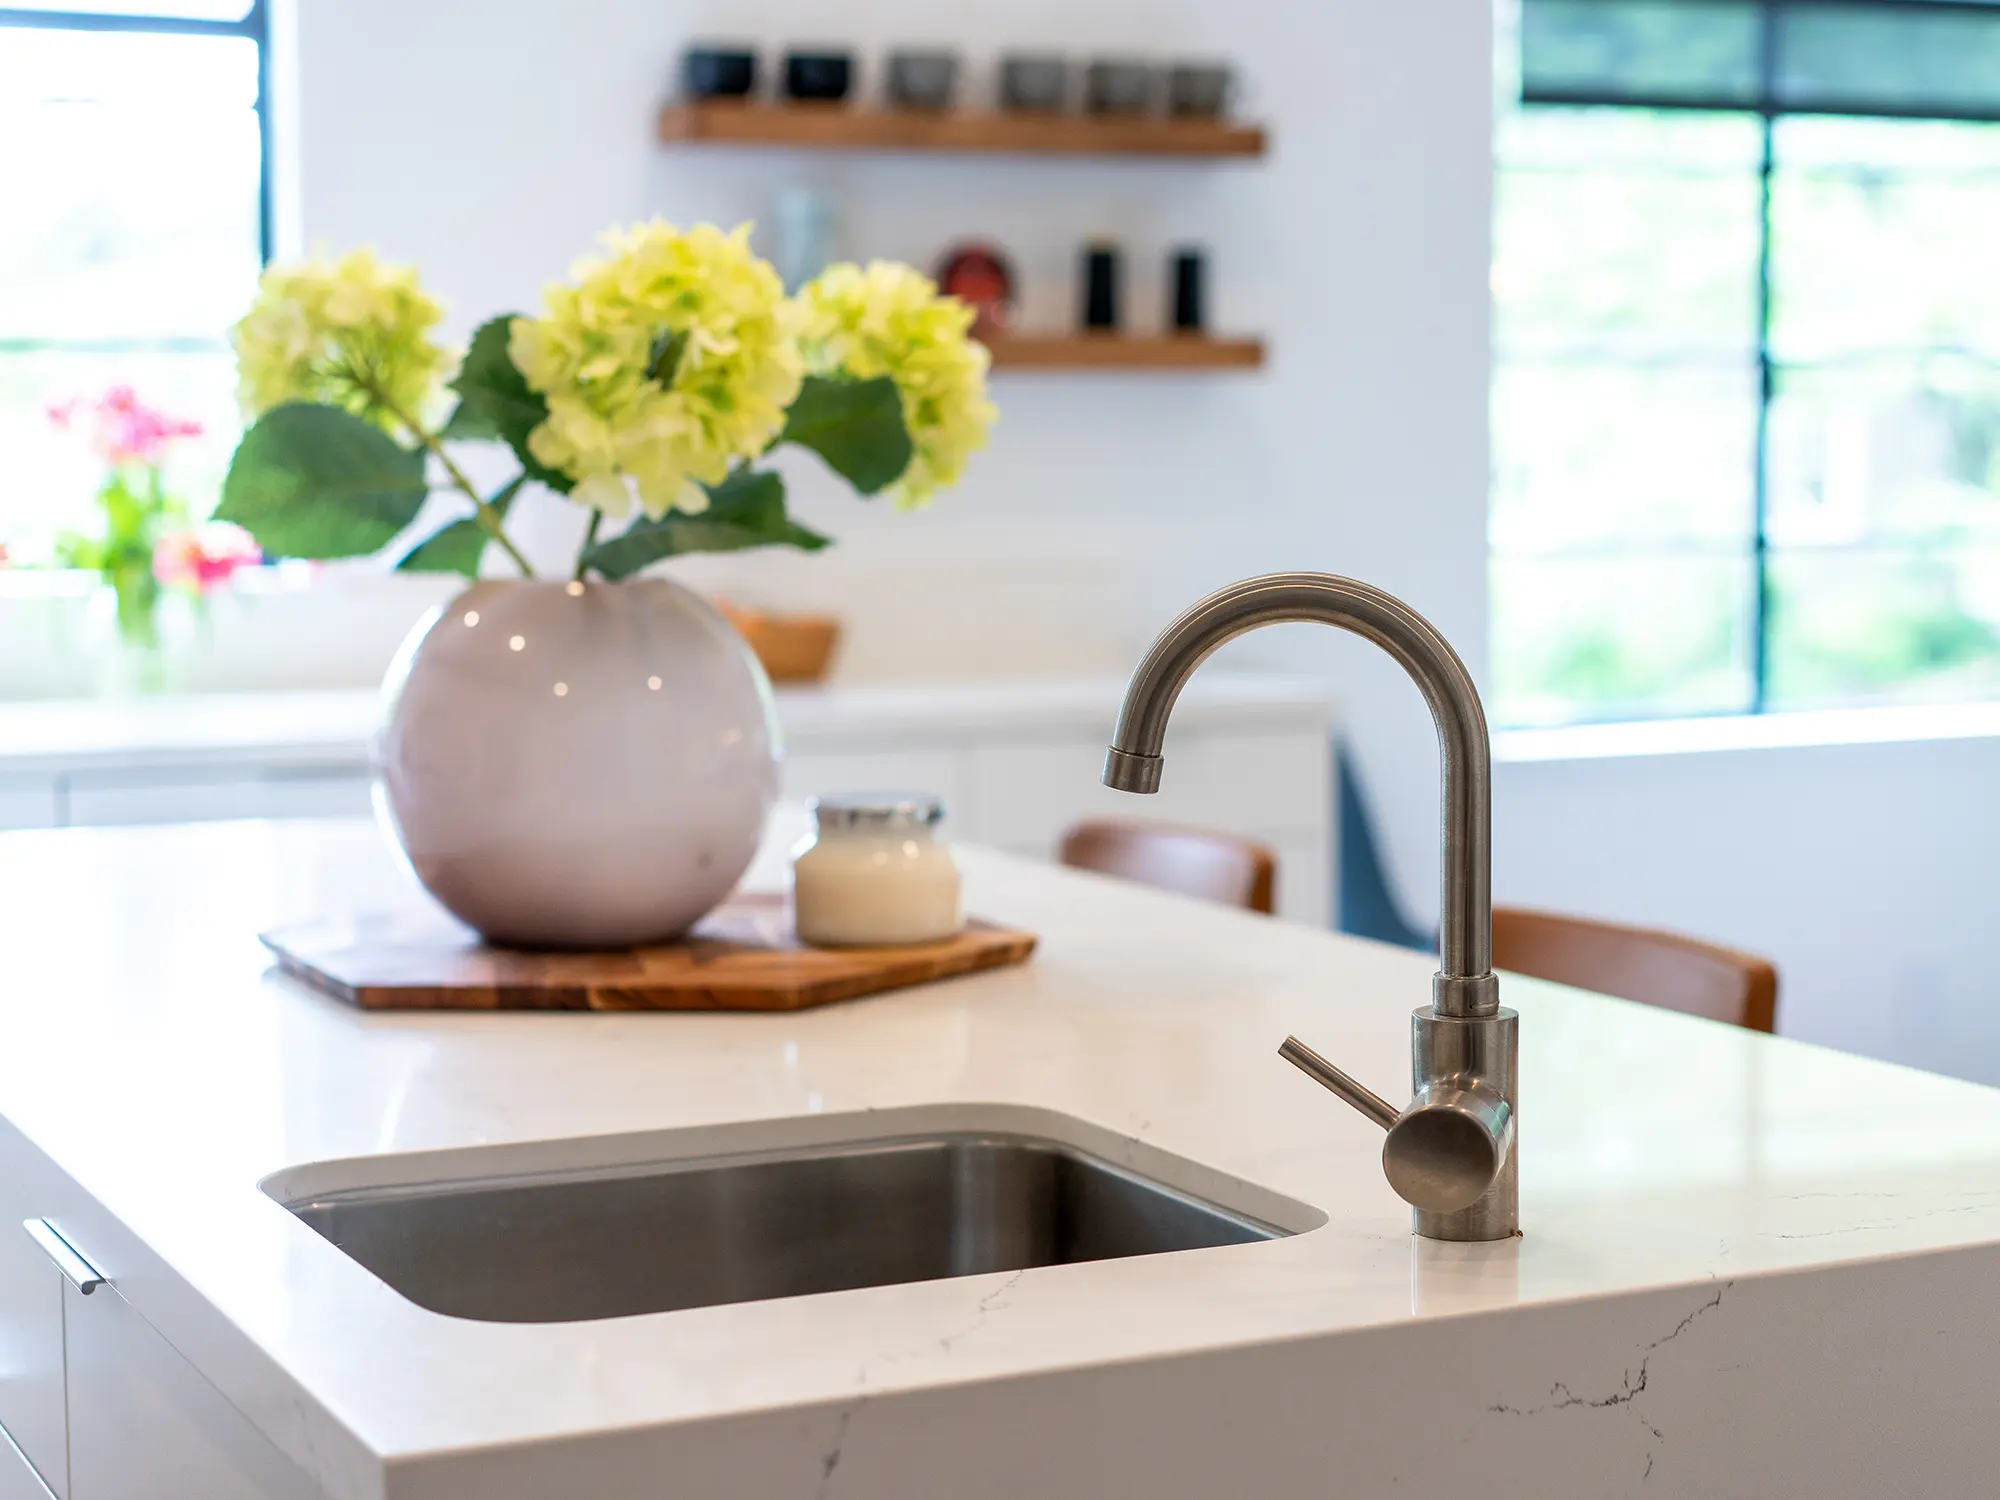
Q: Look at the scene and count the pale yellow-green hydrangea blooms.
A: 3